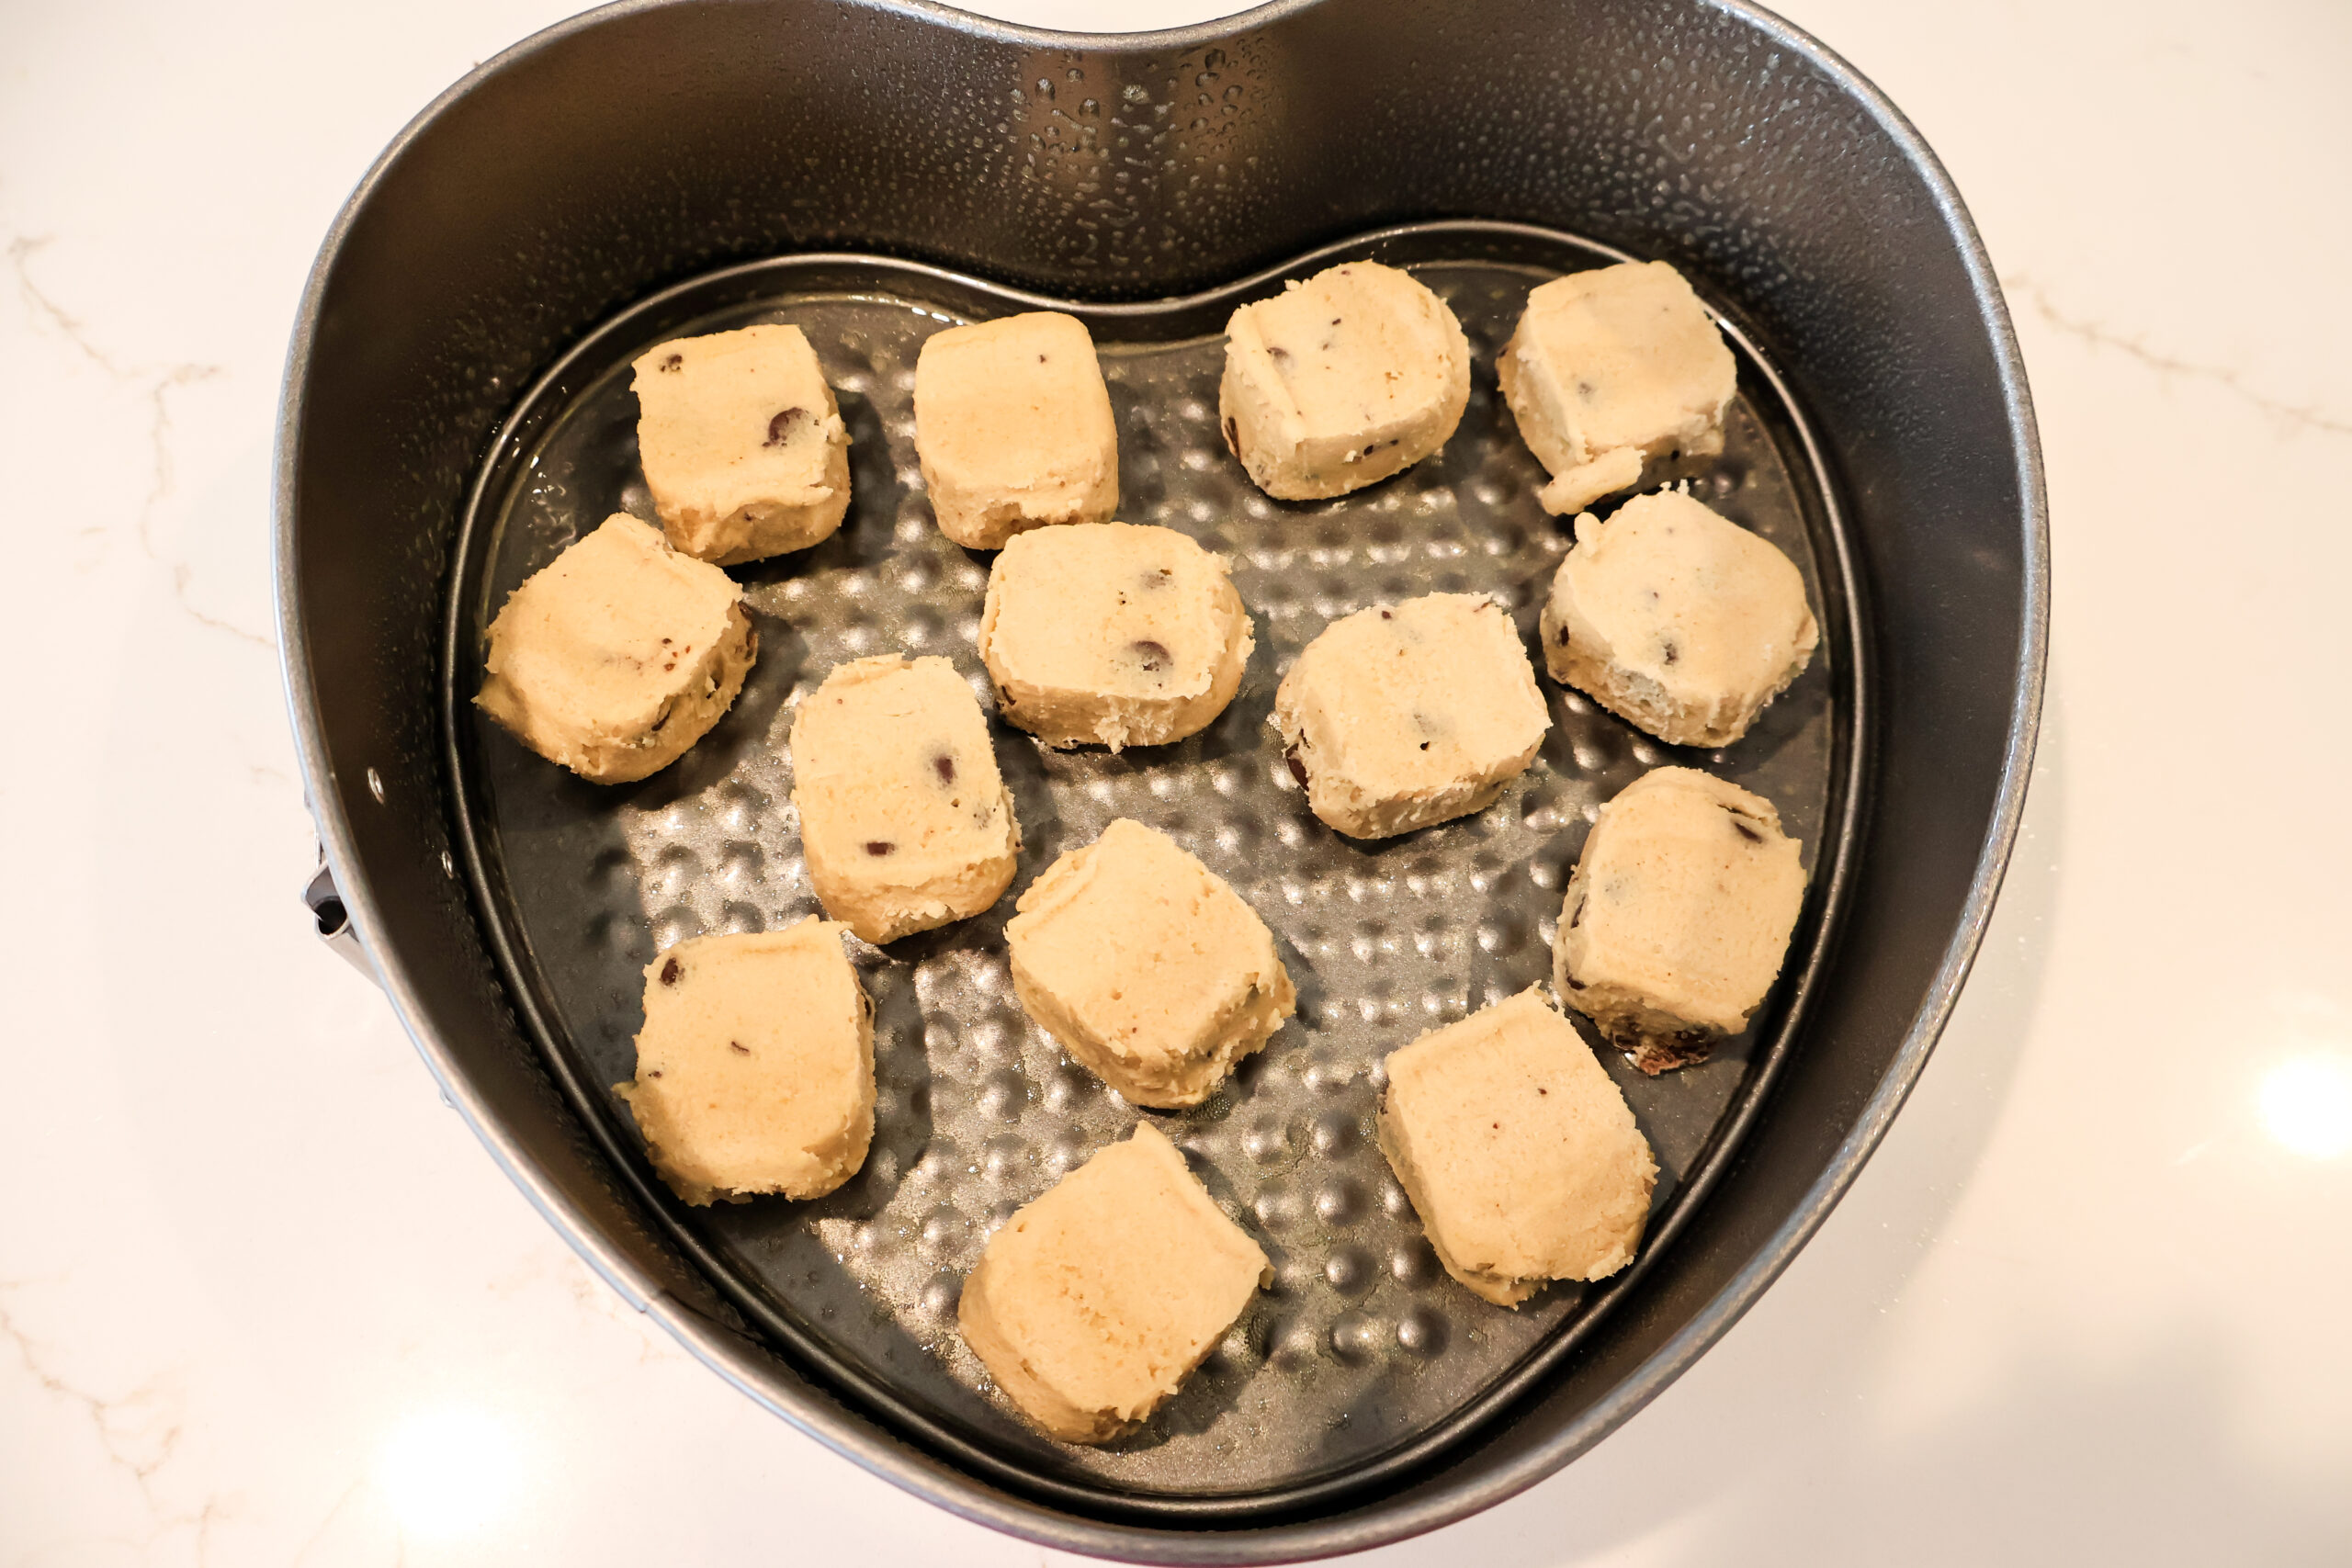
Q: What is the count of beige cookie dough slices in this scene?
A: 14